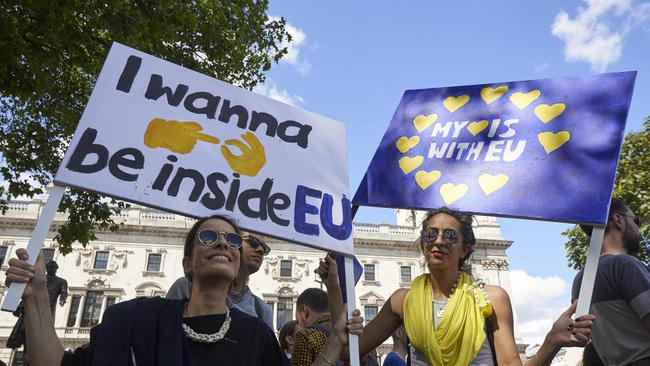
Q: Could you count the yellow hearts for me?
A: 12